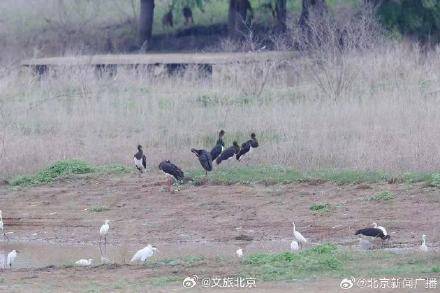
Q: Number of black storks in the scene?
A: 7